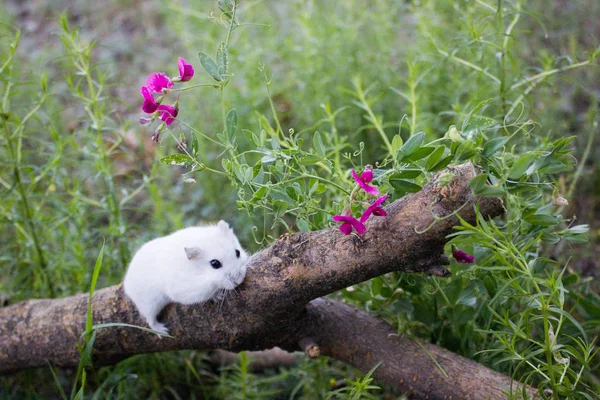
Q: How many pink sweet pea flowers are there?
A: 8